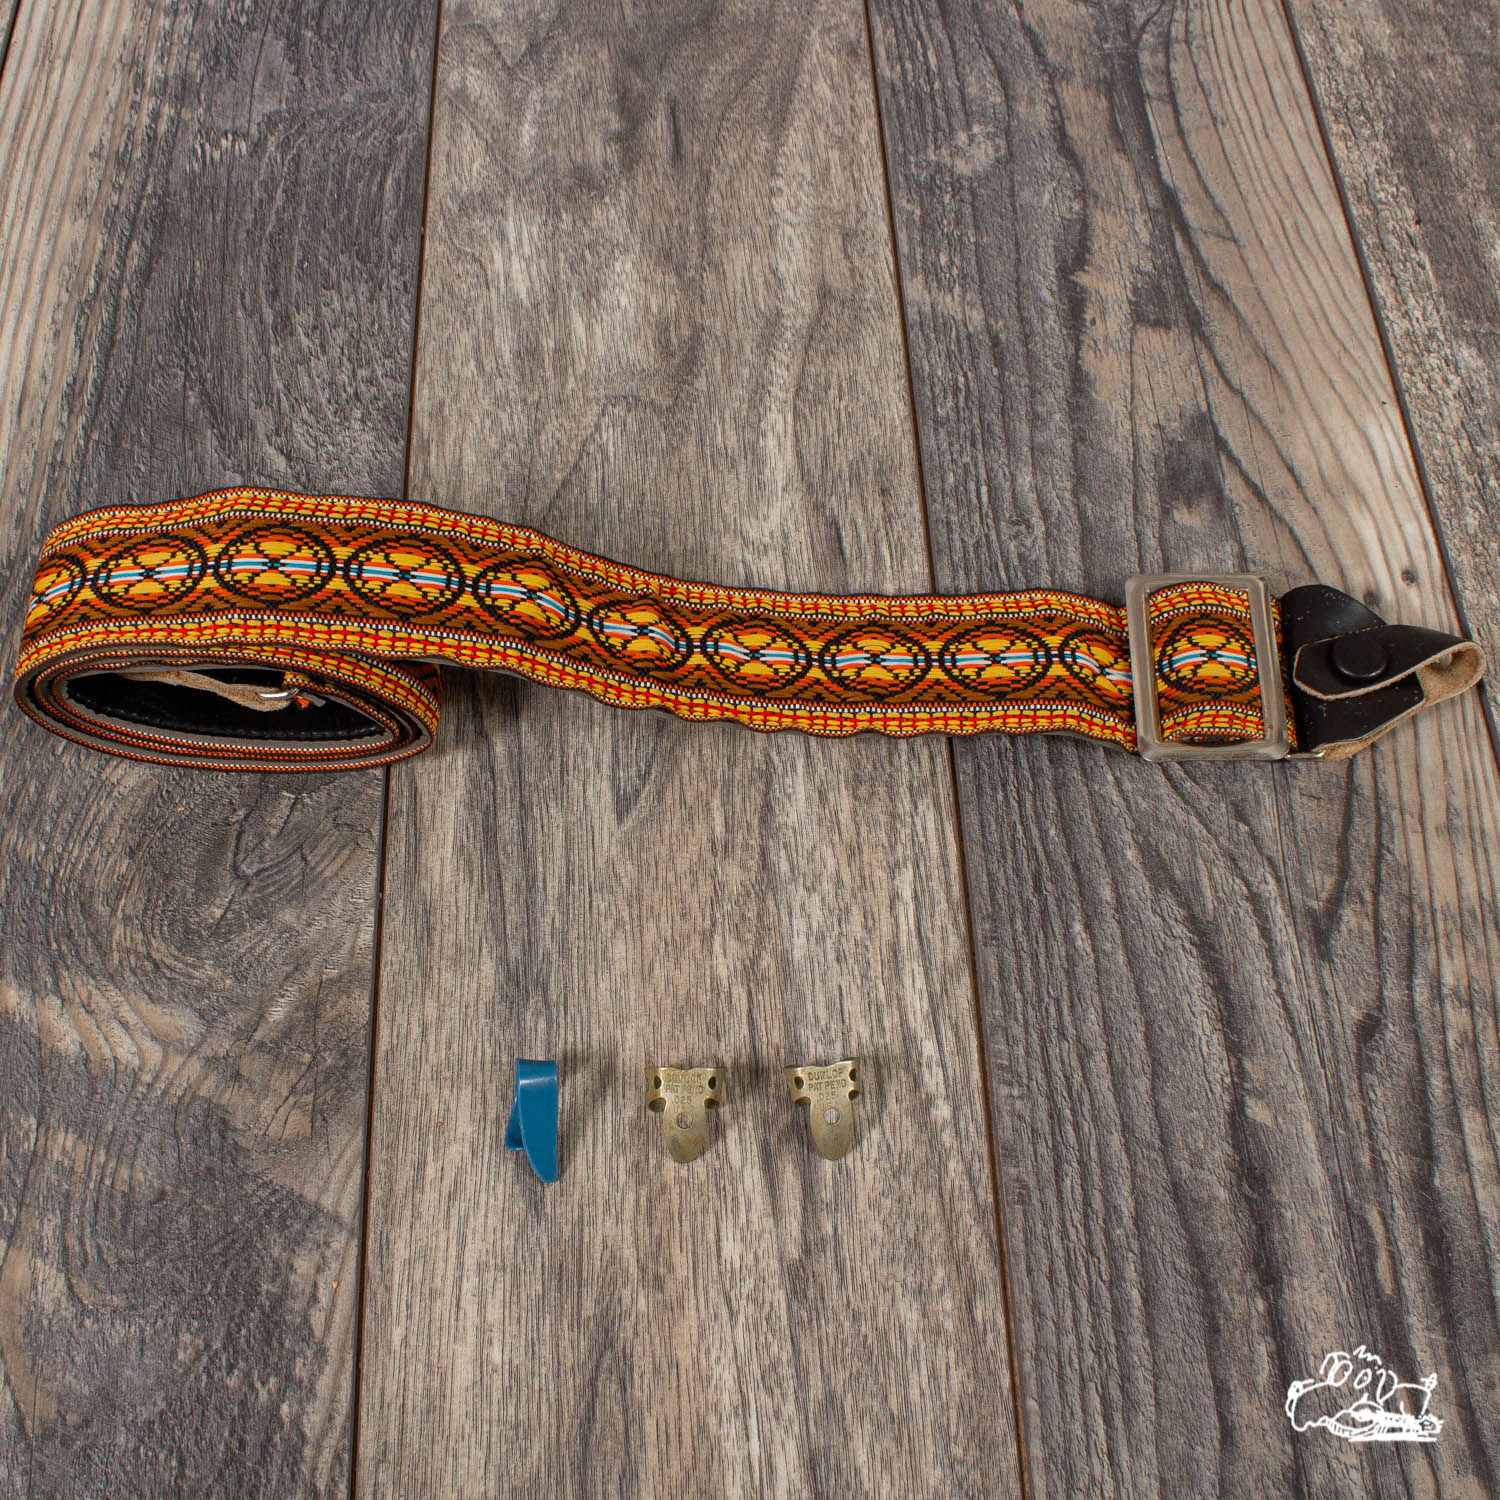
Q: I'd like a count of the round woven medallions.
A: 11